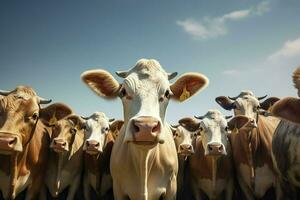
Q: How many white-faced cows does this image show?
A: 5